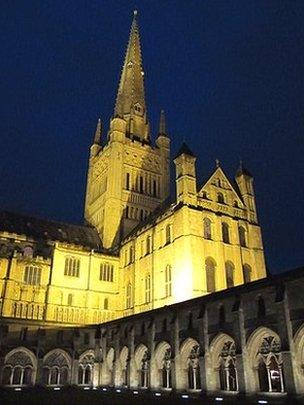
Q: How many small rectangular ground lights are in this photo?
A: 11